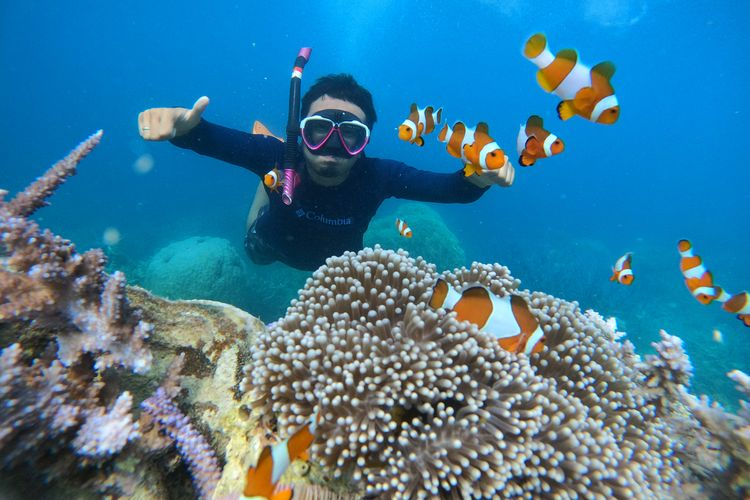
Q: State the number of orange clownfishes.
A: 11